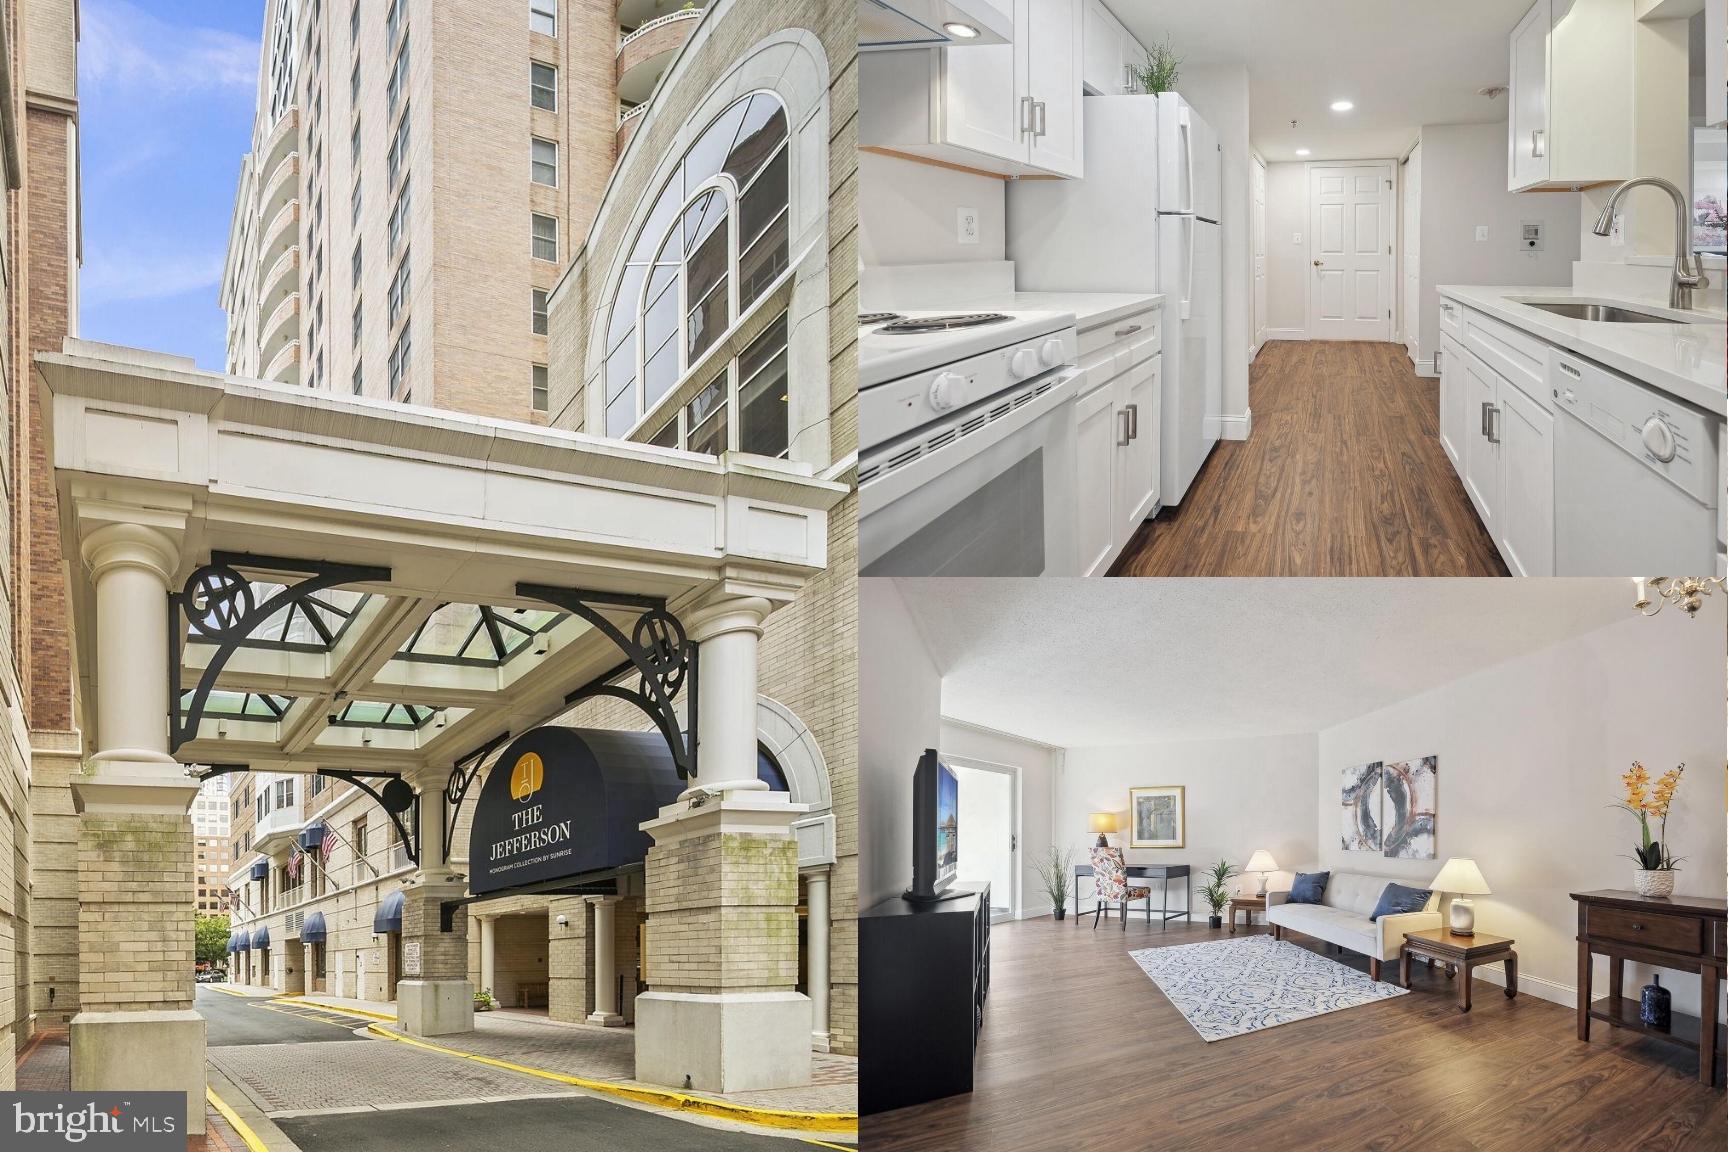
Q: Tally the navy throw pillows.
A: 2